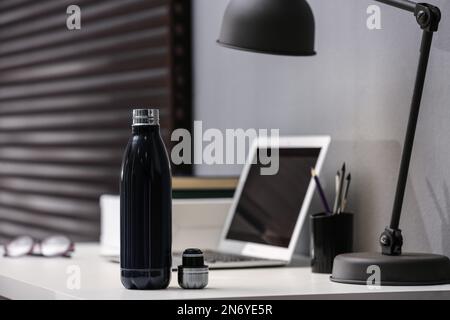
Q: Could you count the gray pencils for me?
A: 3